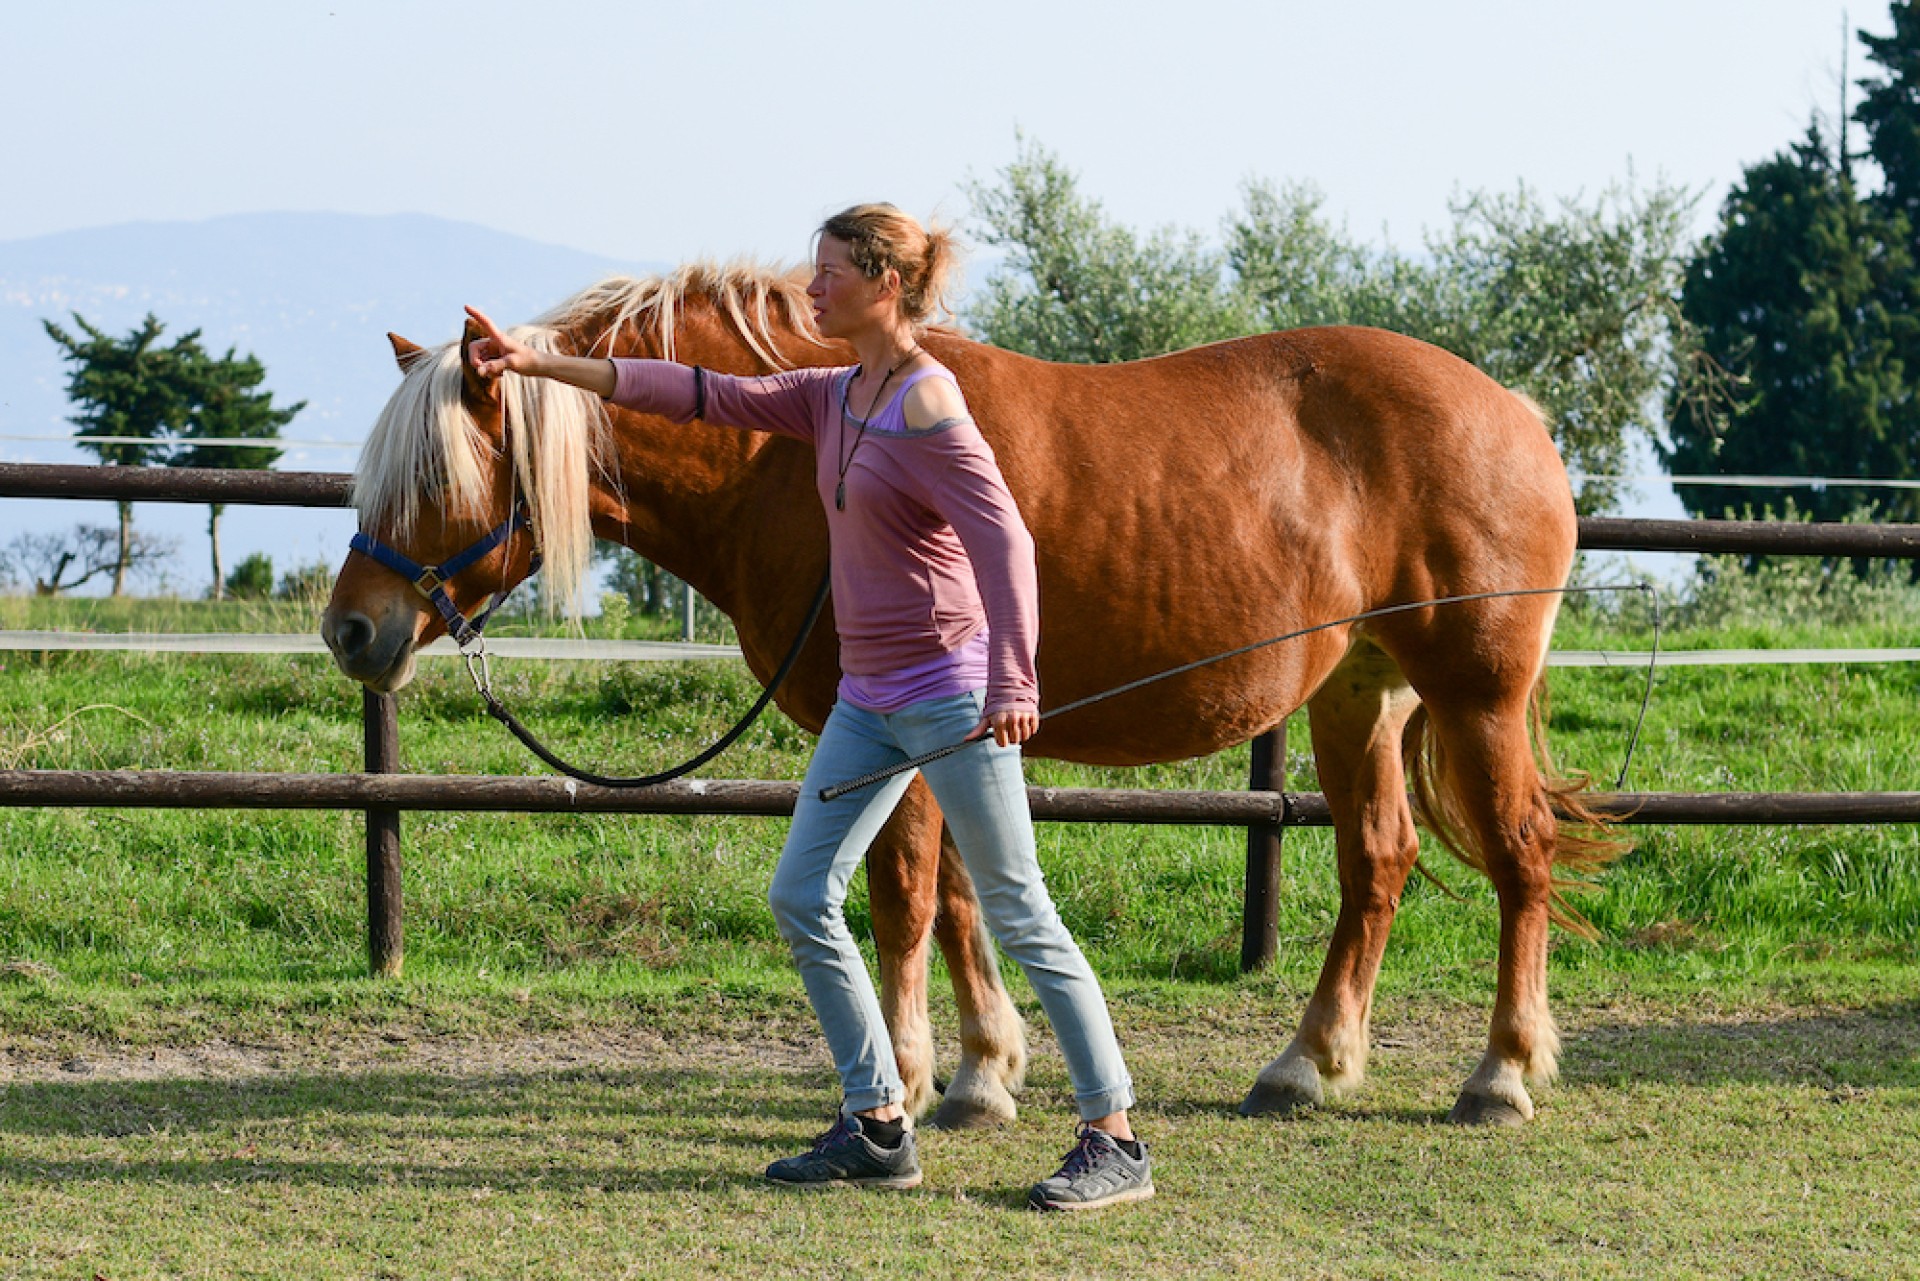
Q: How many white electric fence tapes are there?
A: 2